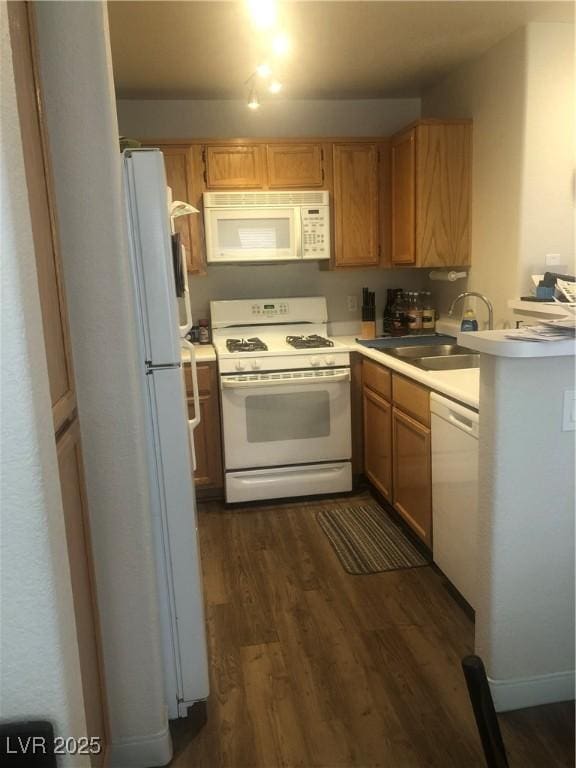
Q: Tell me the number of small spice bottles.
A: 2